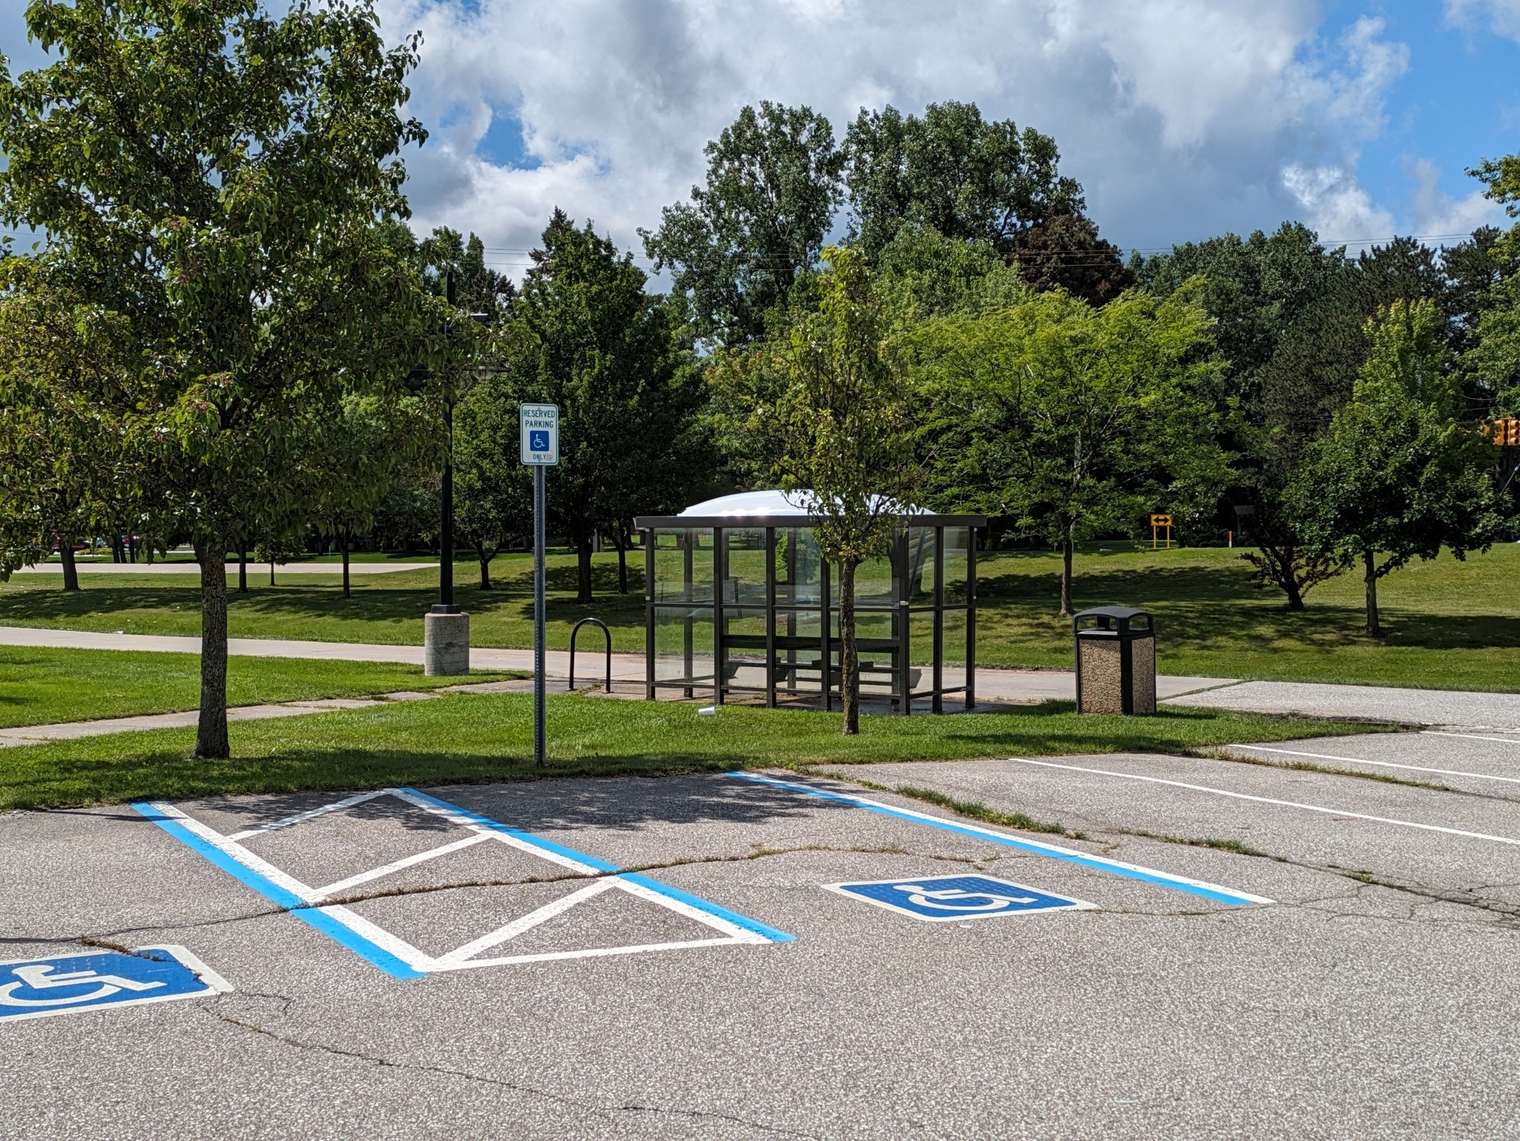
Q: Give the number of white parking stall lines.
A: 3